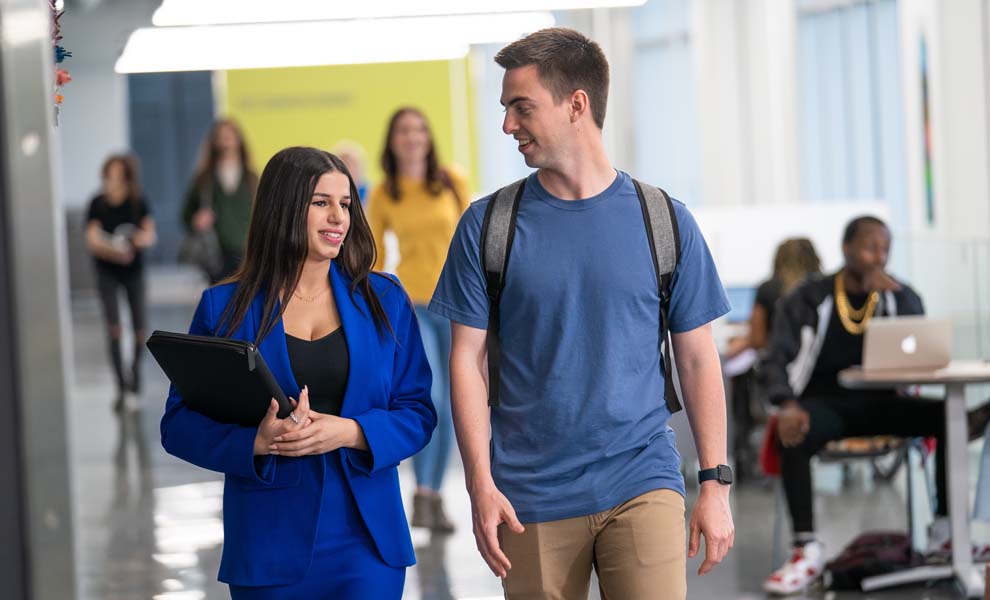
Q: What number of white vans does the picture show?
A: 0